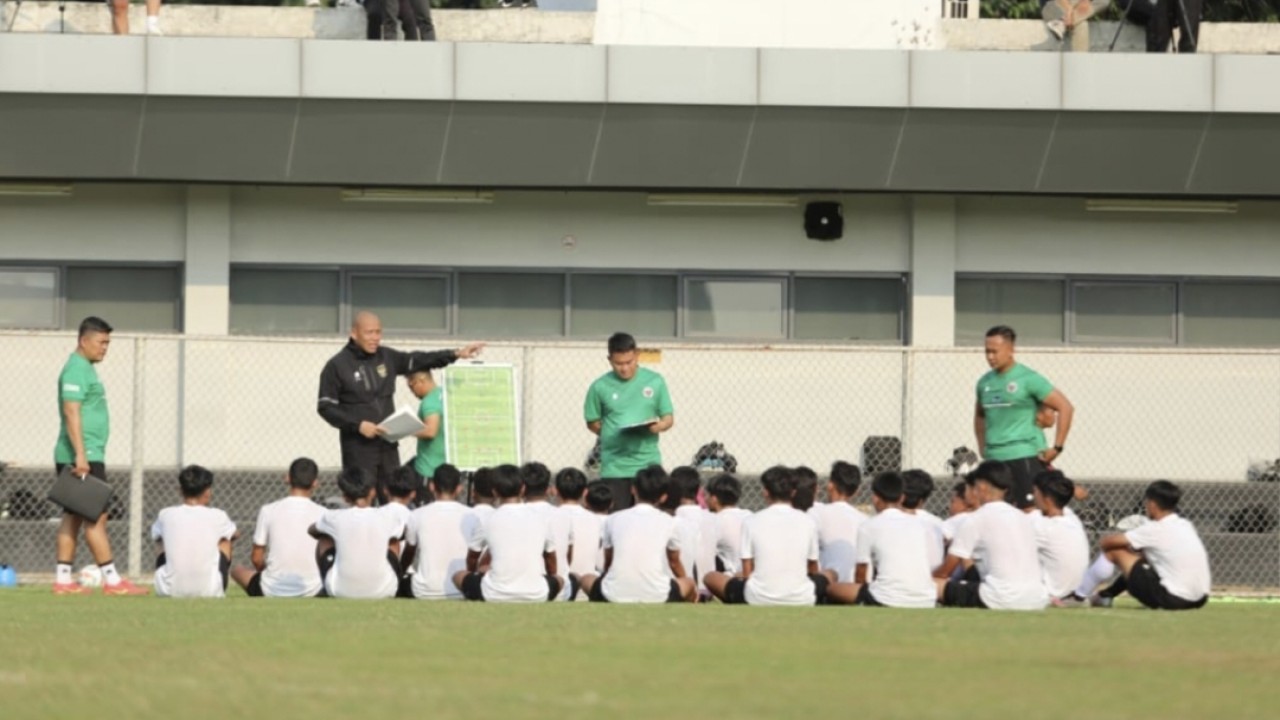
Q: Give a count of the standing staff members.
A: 5